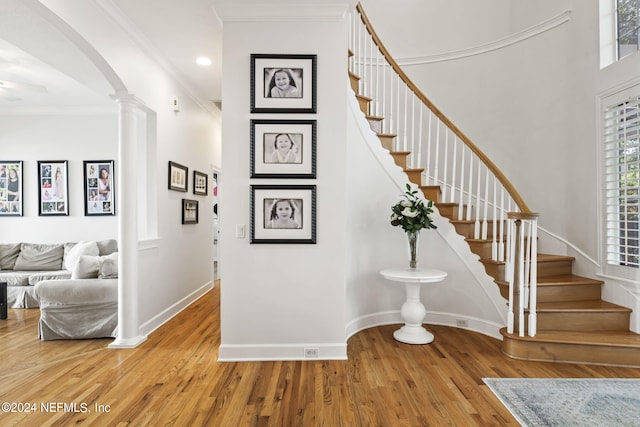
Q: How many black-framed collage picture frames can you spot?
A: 3